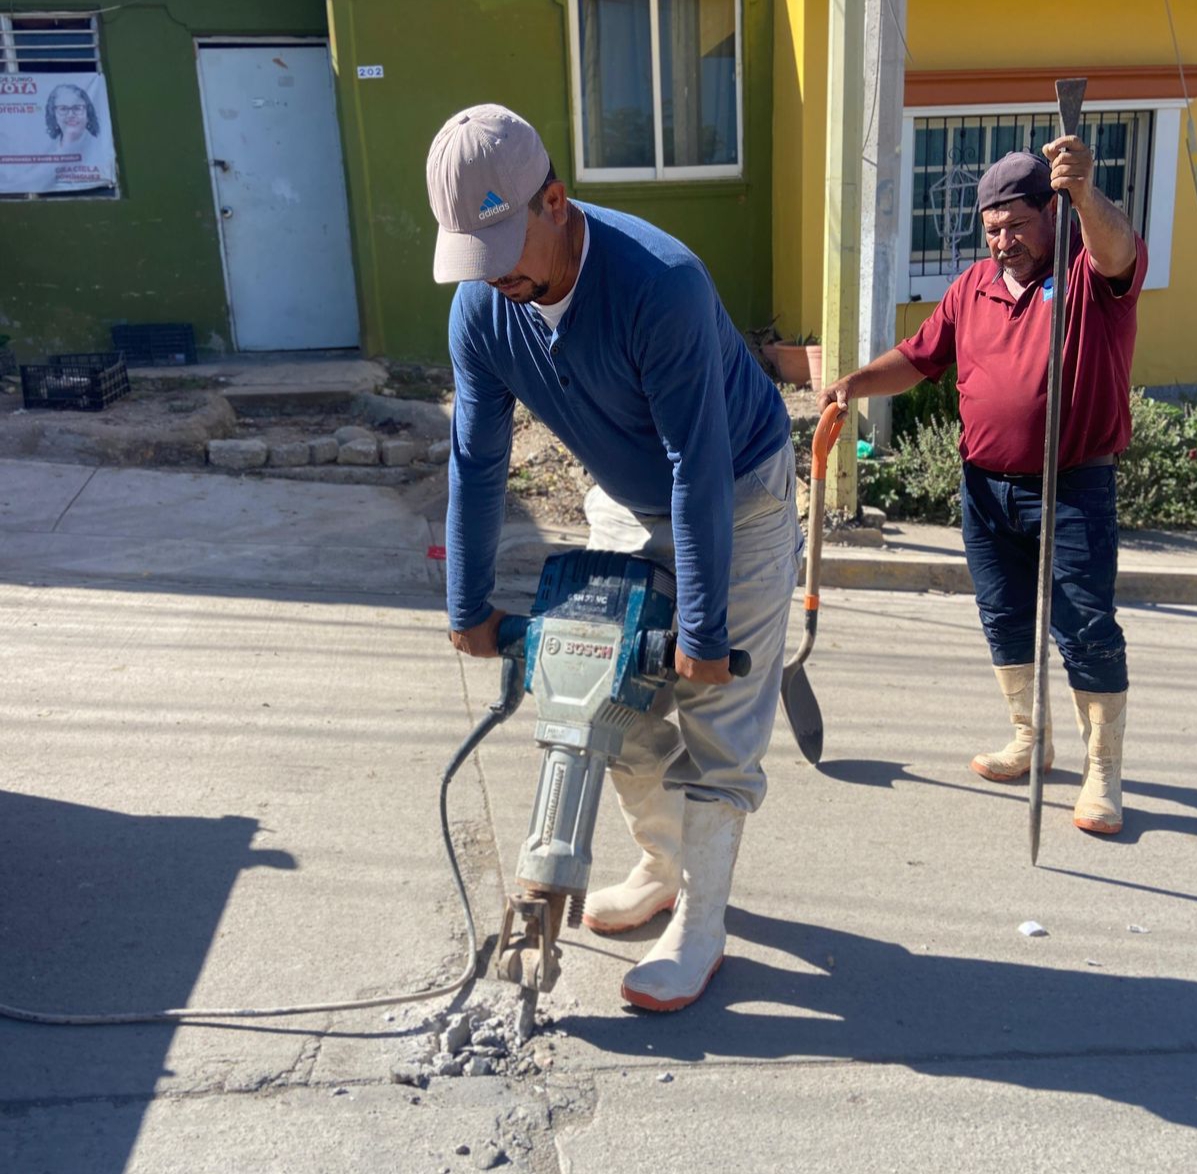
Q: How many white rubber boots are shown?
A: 4